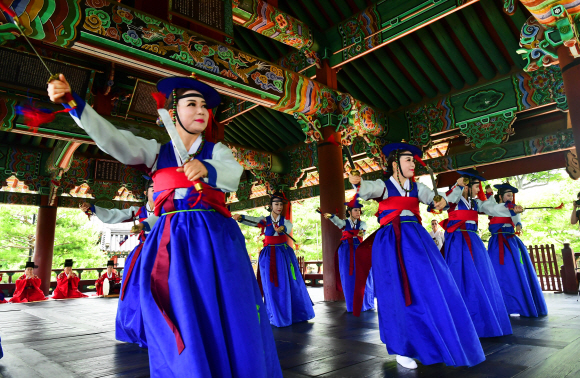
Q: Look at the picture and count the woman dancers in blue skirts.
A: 7